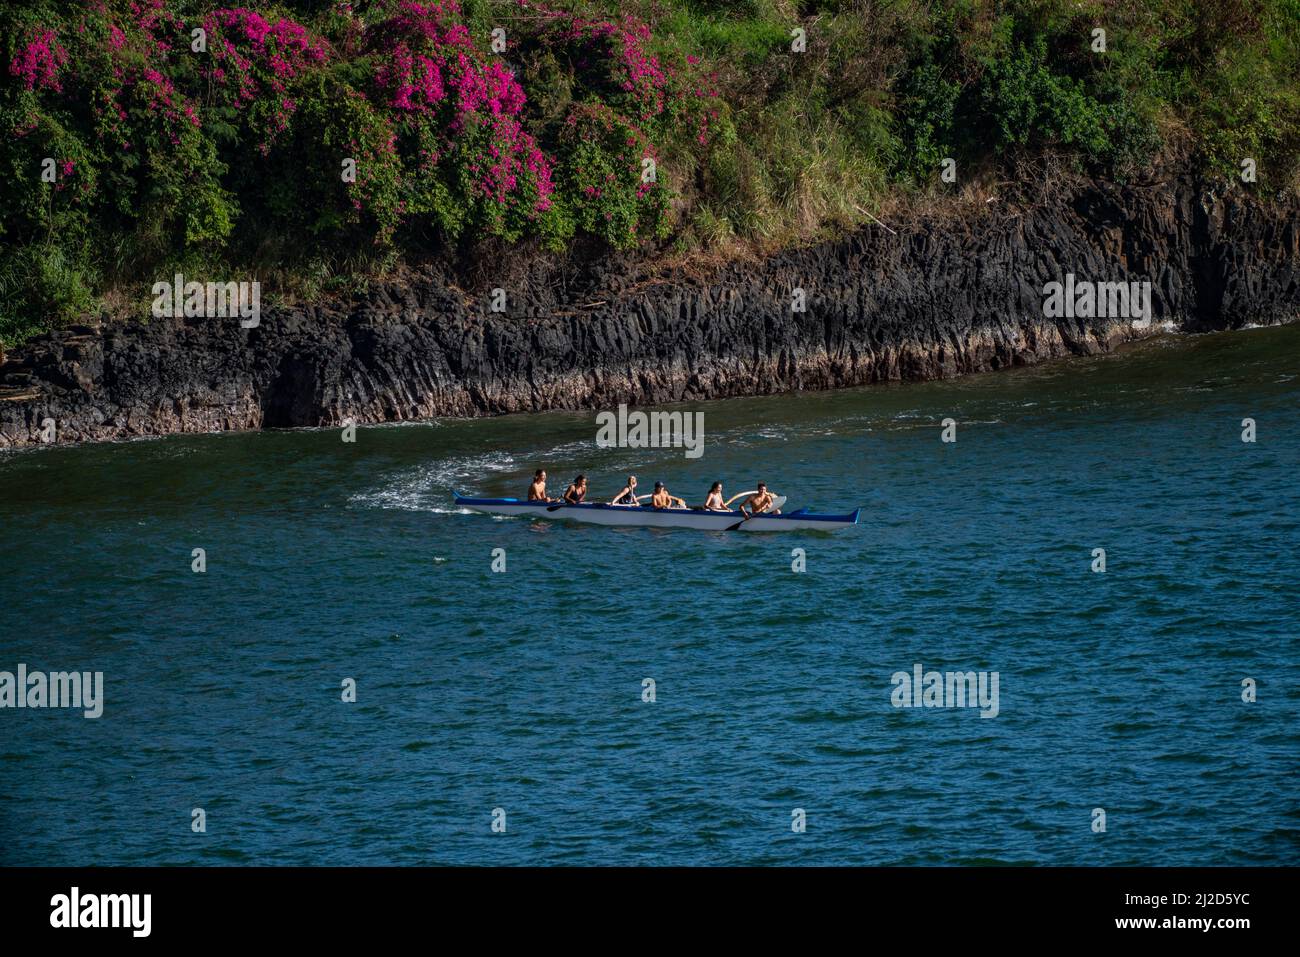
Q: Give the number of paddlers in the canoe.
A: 6